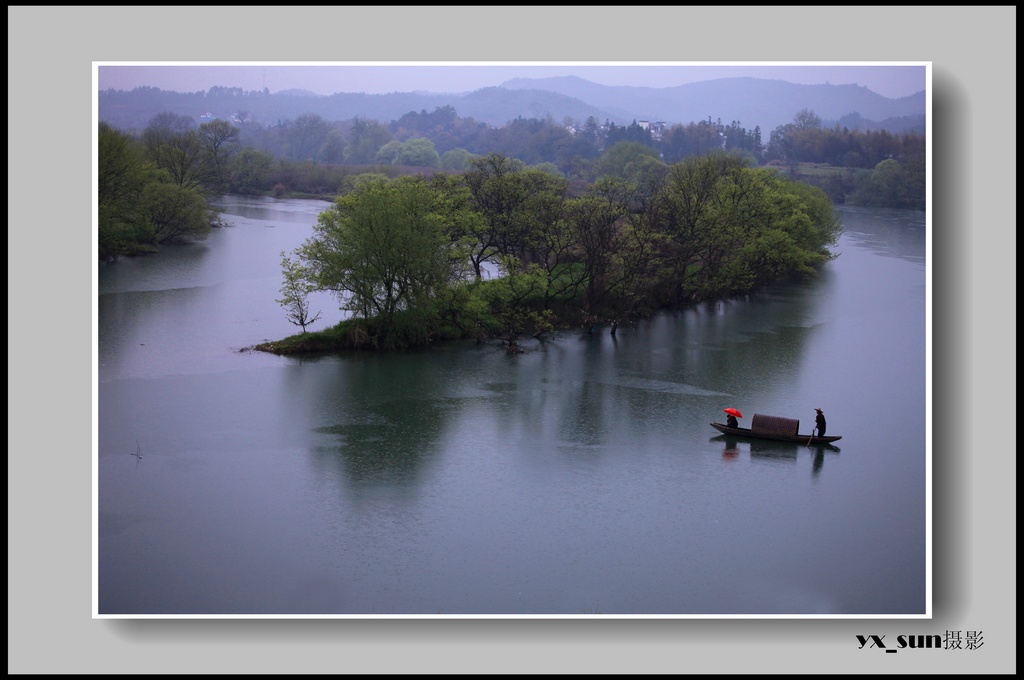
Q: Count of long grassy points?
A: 1